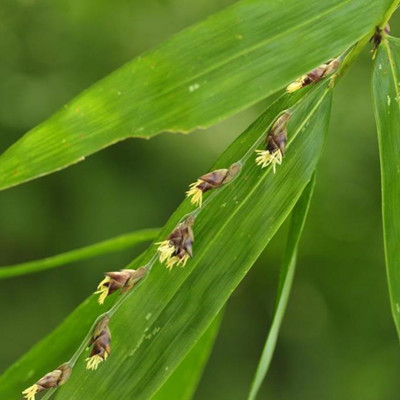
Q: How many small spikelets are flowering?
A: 7